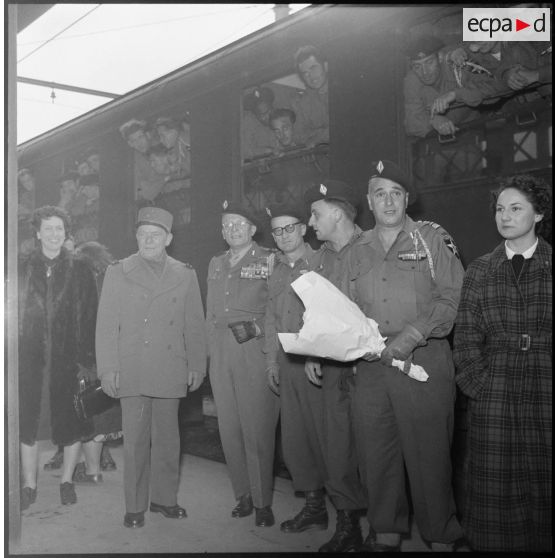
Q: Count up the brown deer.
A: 0